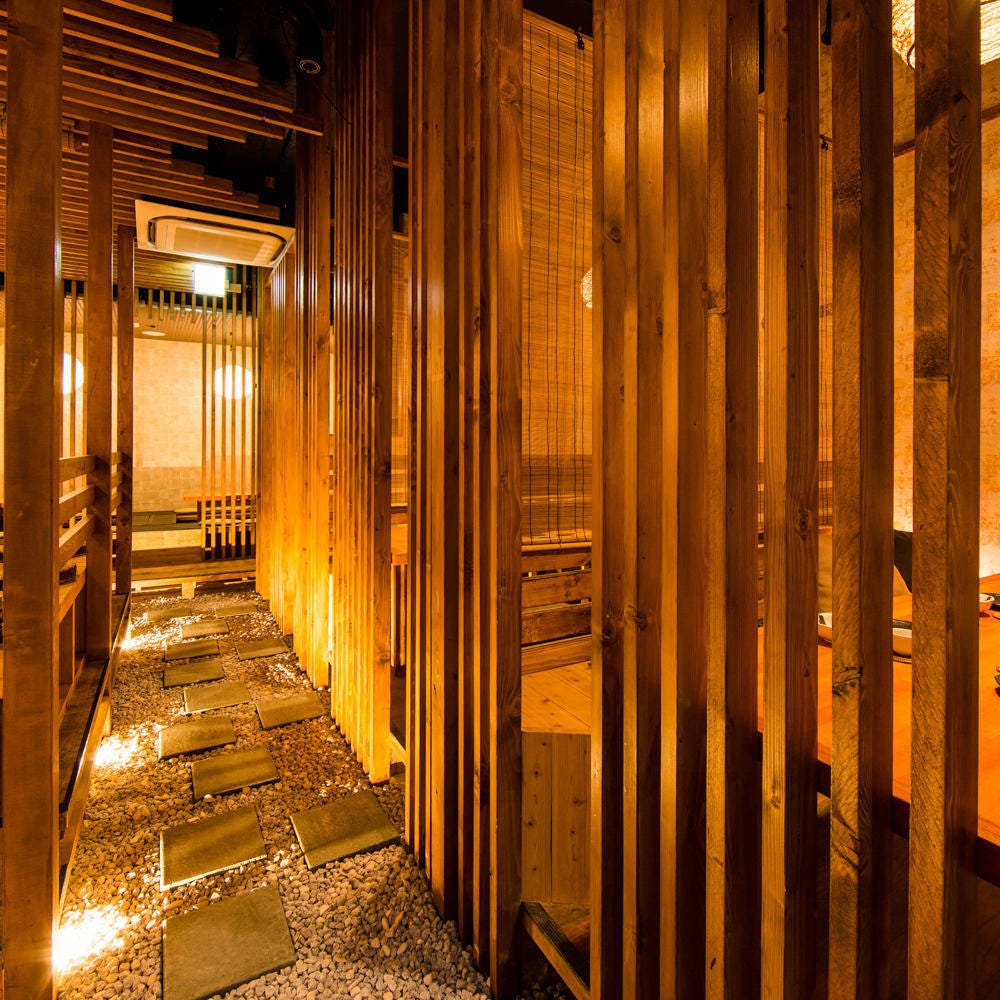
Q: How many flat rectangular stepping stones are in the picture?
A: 13